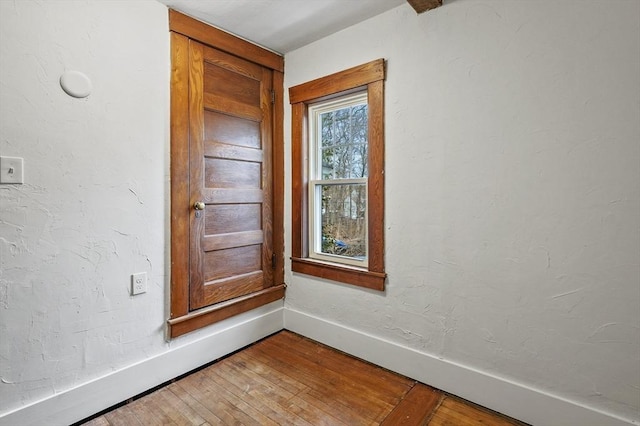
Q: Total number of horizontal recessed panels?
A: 5